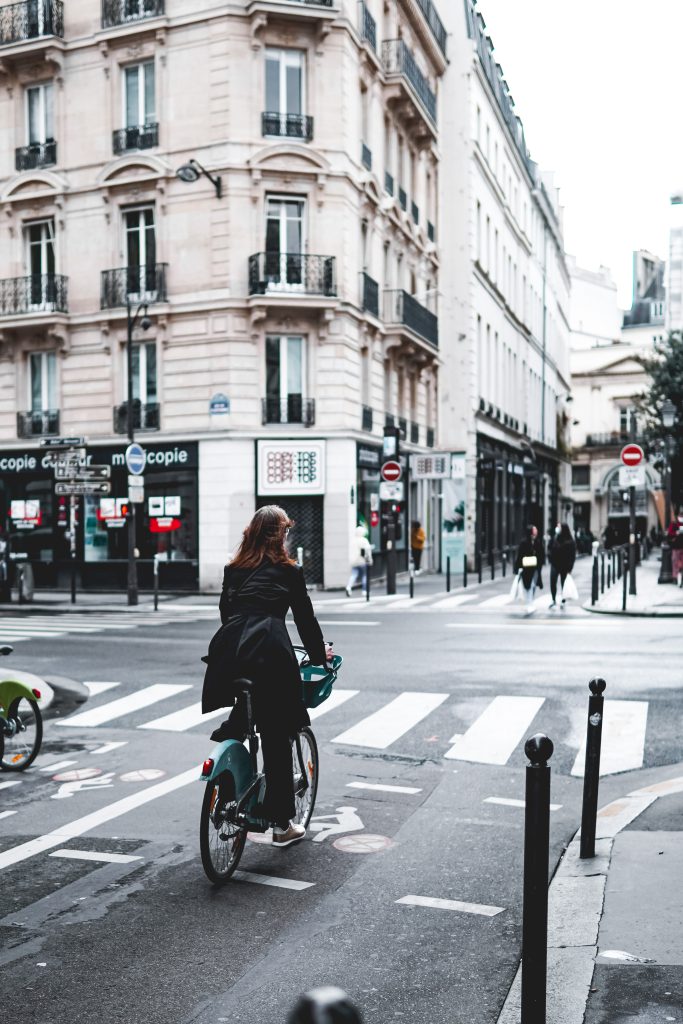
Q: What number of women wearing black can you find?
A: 3